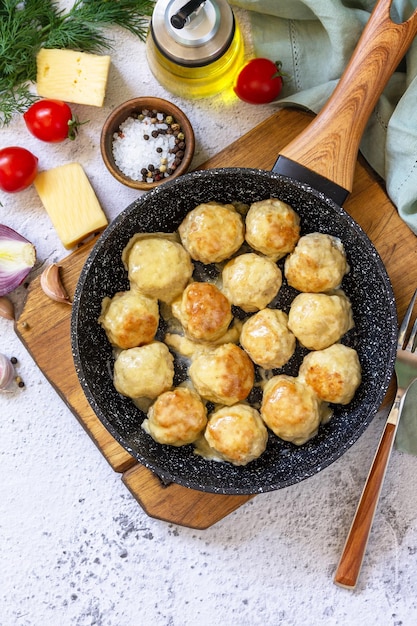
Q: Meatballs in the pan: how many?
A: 15